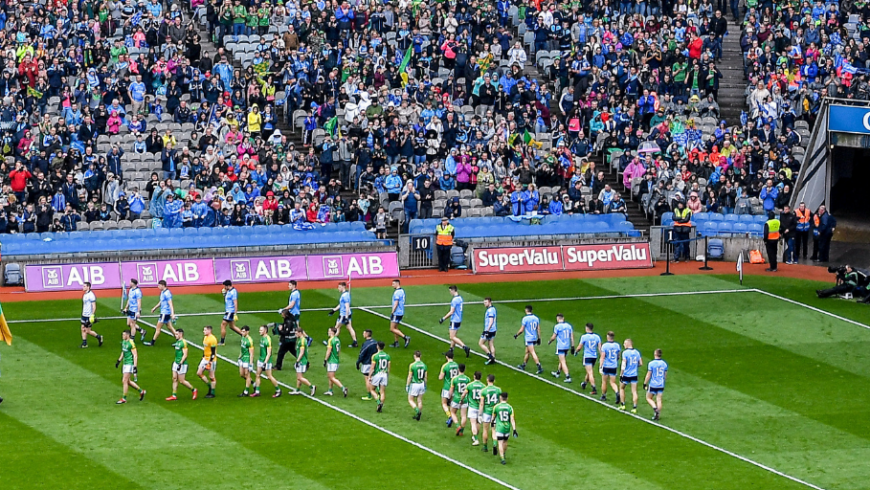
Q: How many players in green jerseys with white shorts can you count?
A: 13